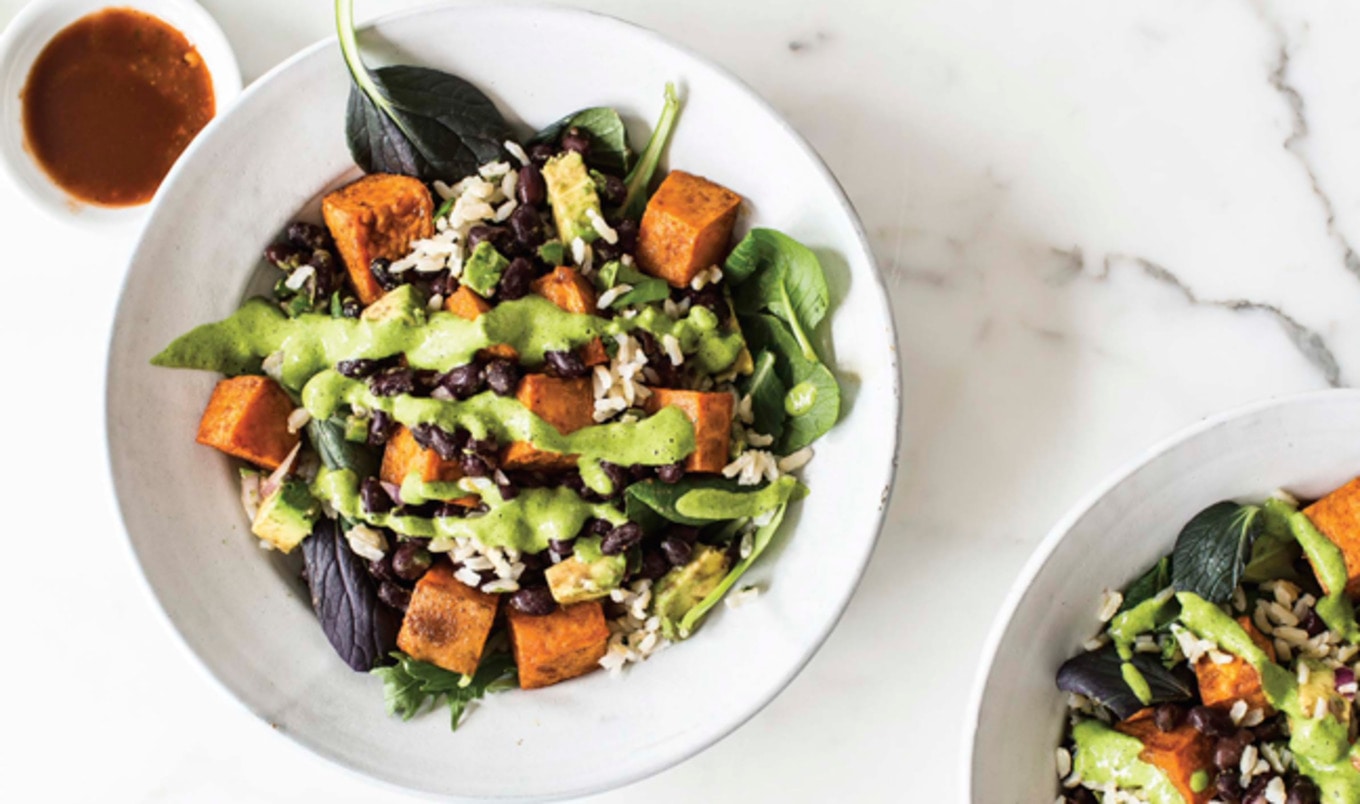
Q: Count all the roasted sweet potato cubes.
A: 13